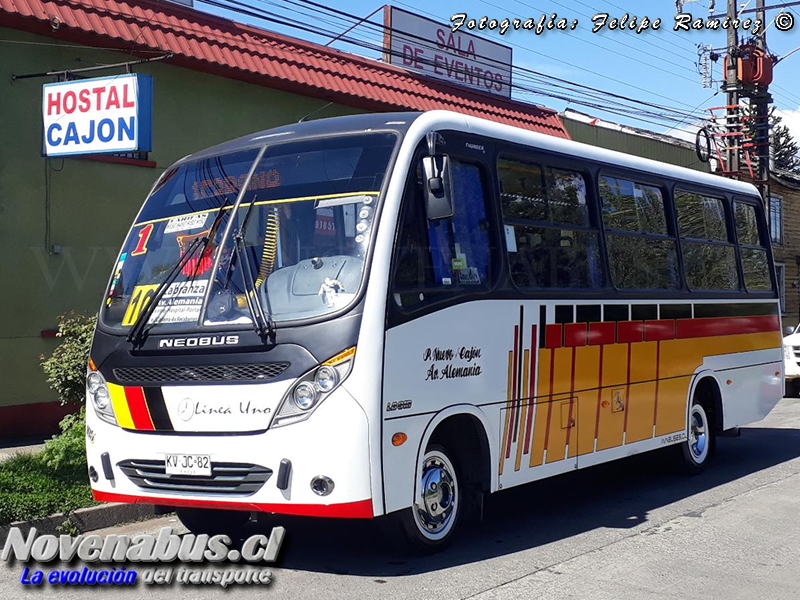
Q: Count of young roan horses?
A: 0